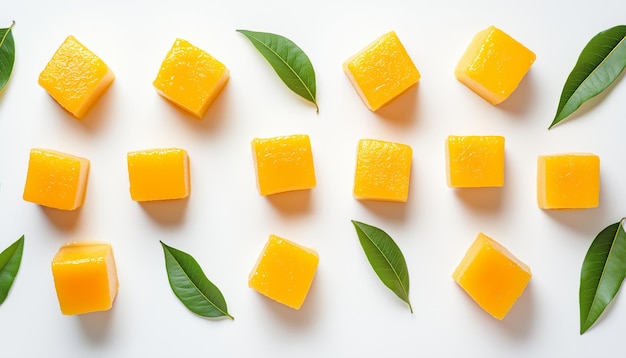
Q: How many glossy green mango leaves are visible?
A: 7